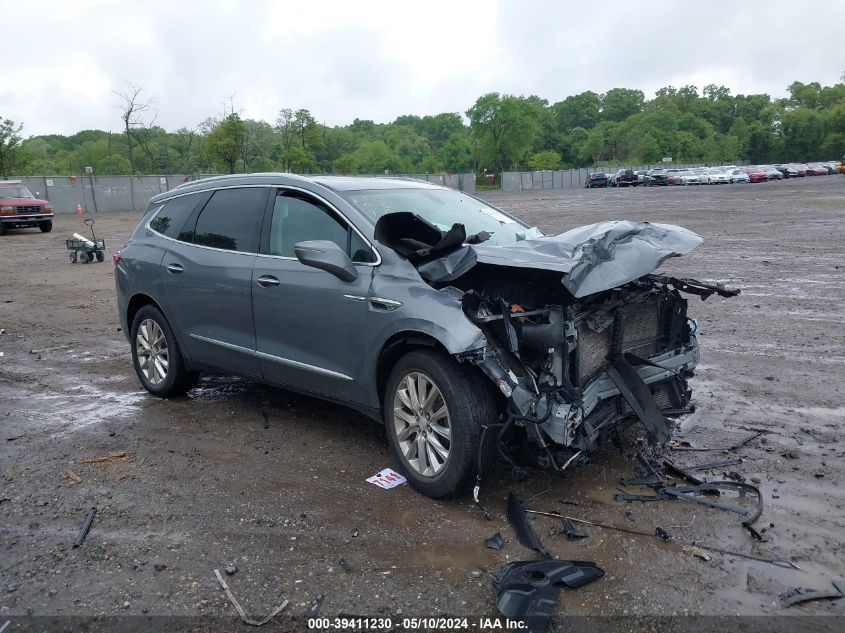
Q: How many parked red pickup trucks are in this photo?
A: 1